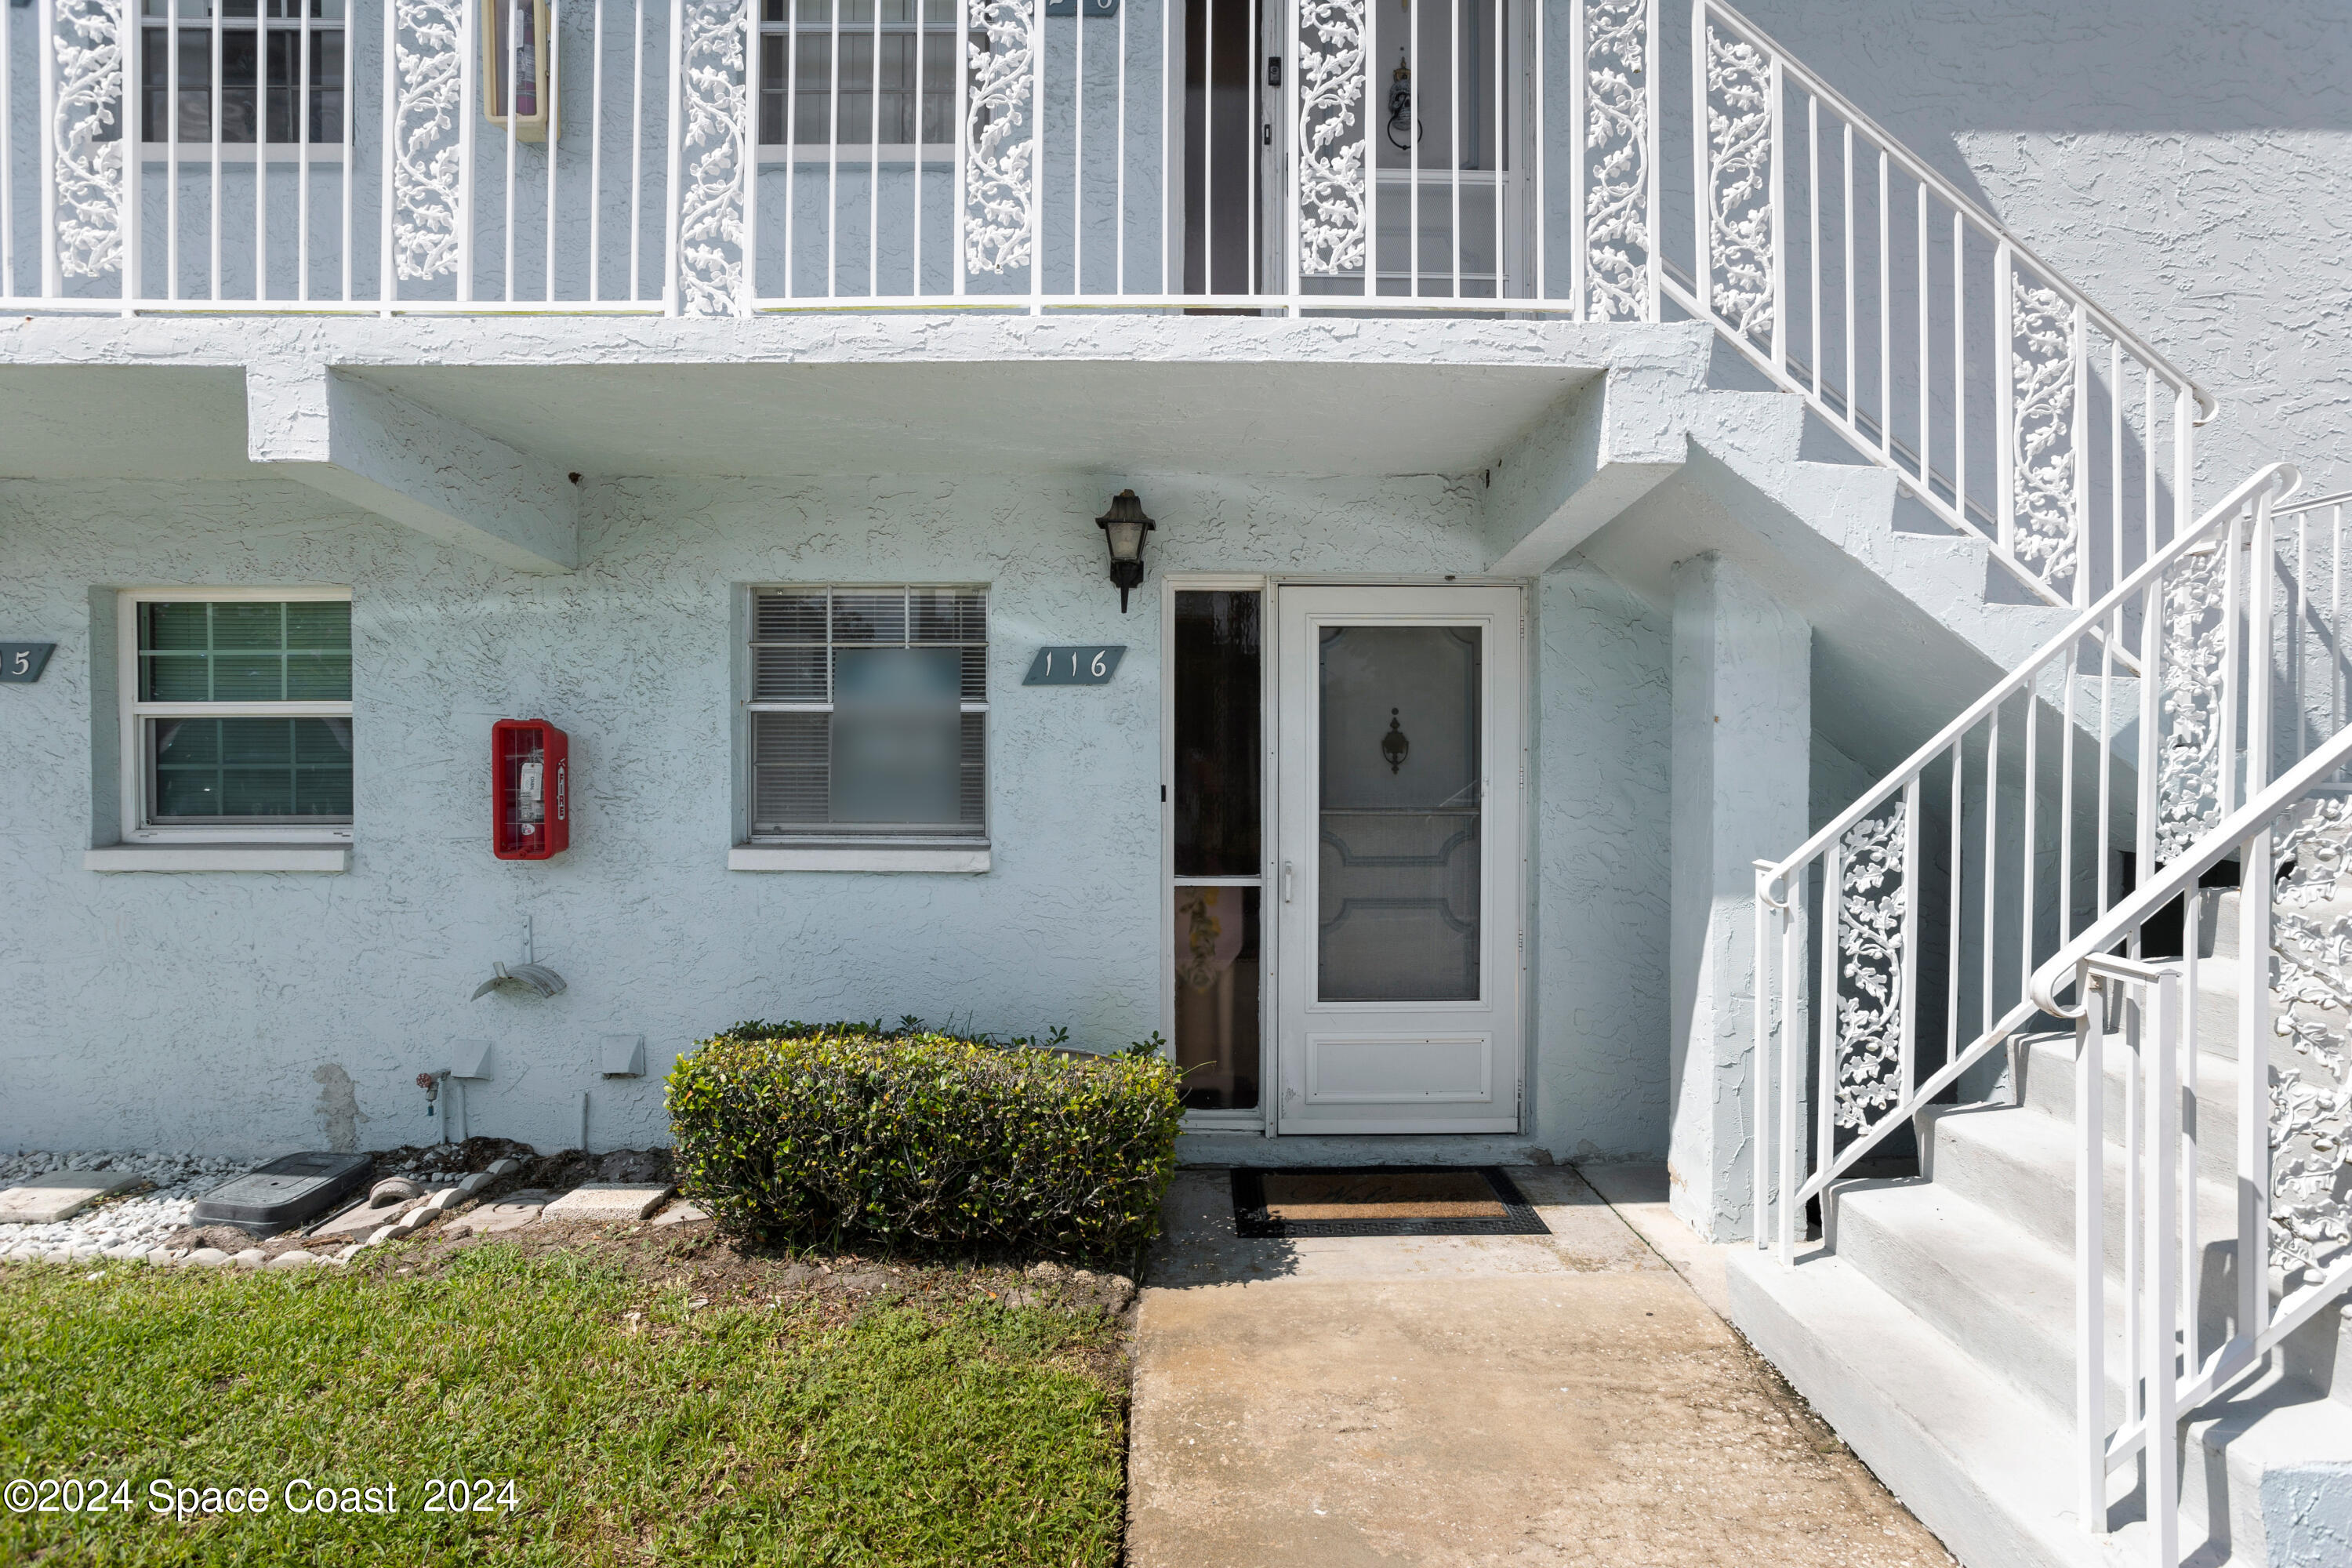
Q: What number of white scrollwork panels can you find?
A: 11